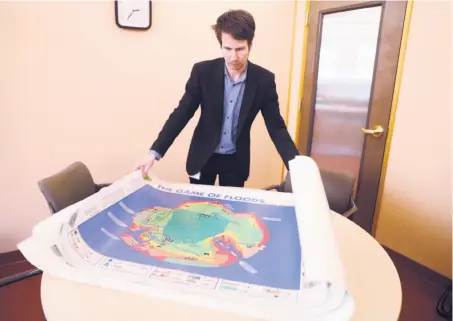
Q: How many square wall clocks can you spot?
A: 1